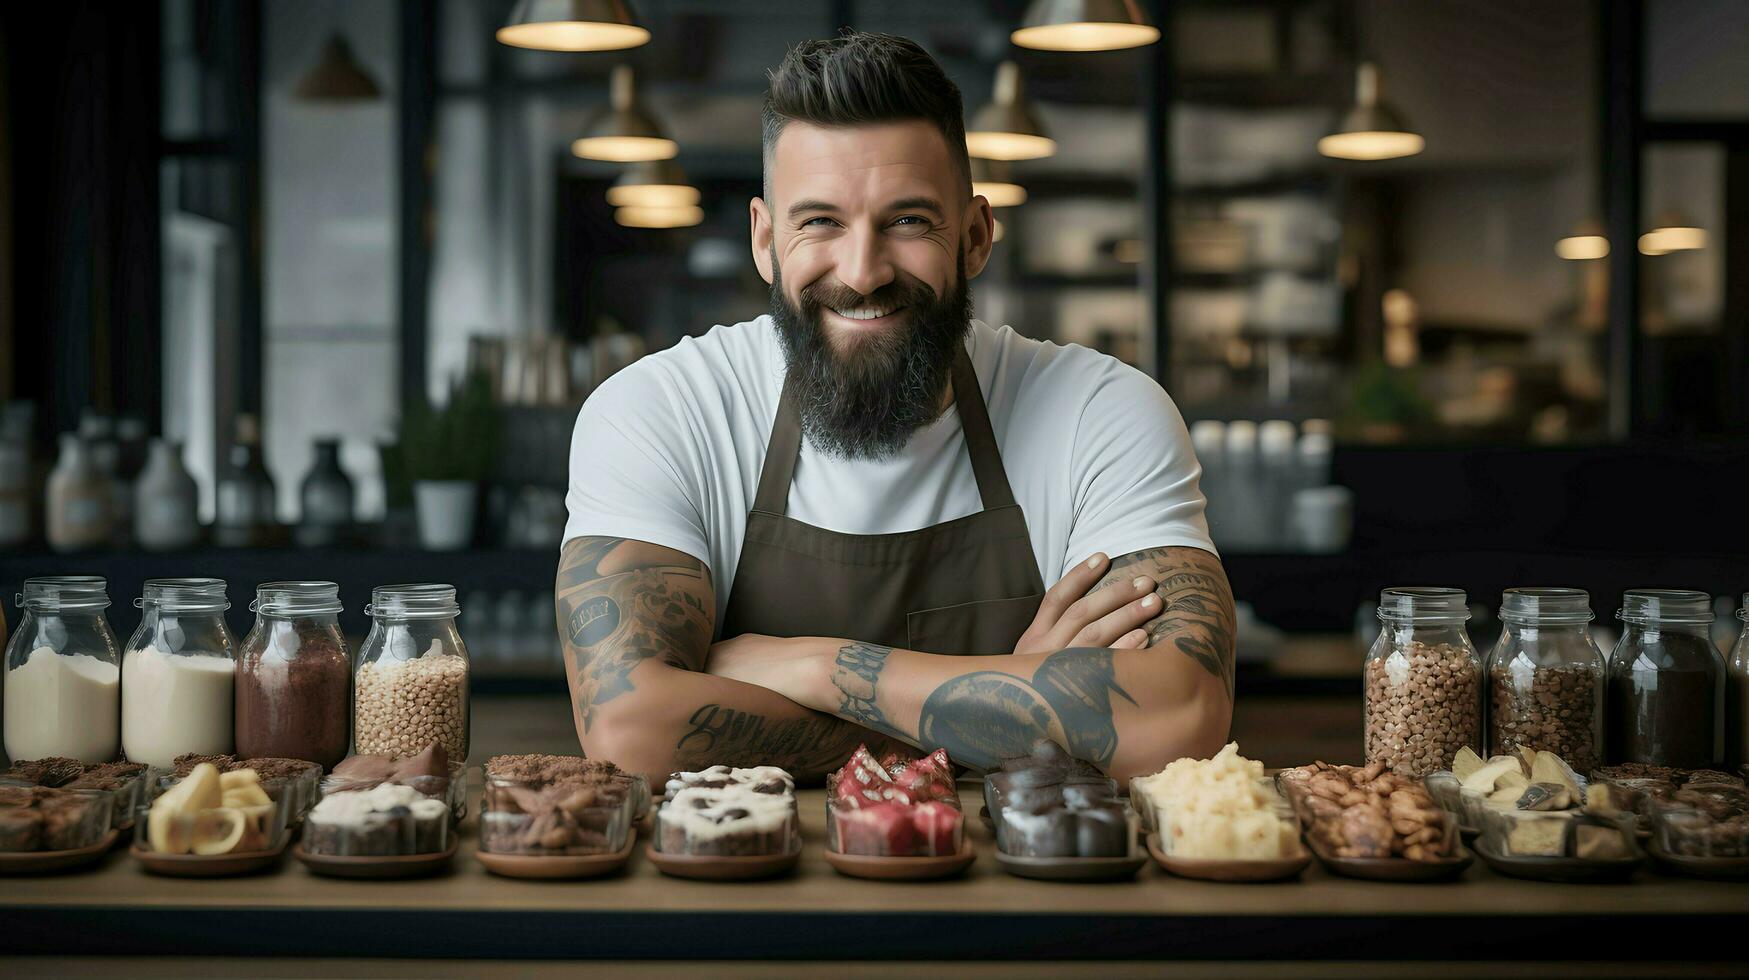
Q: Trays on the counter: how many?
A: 11